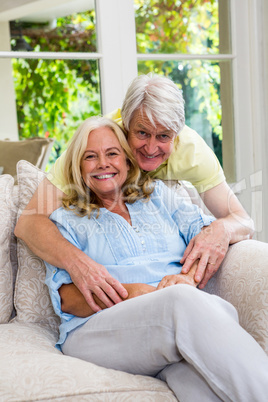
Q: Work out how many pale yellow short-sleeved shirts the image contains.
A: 1